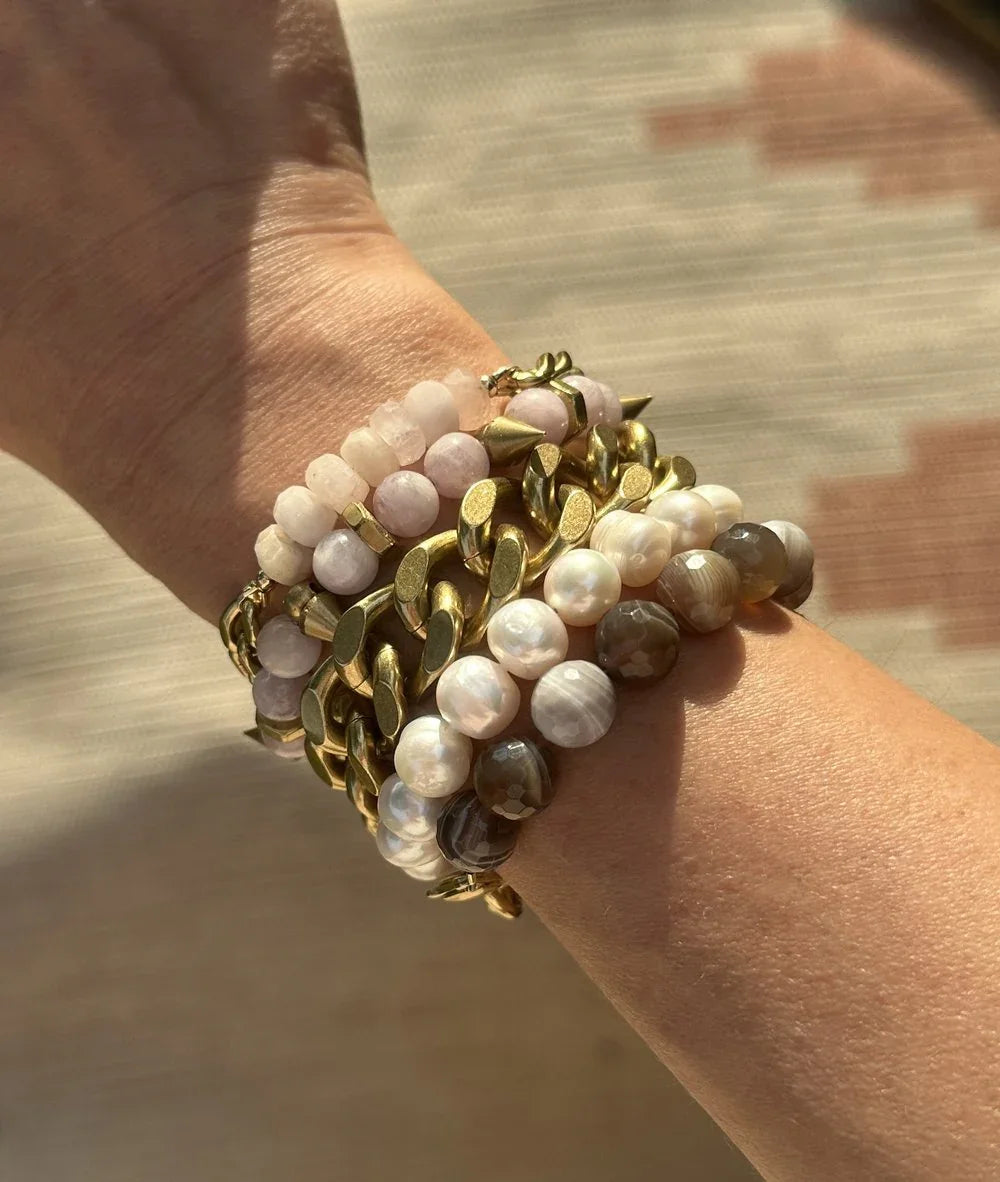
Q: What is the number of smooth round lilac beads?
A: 9